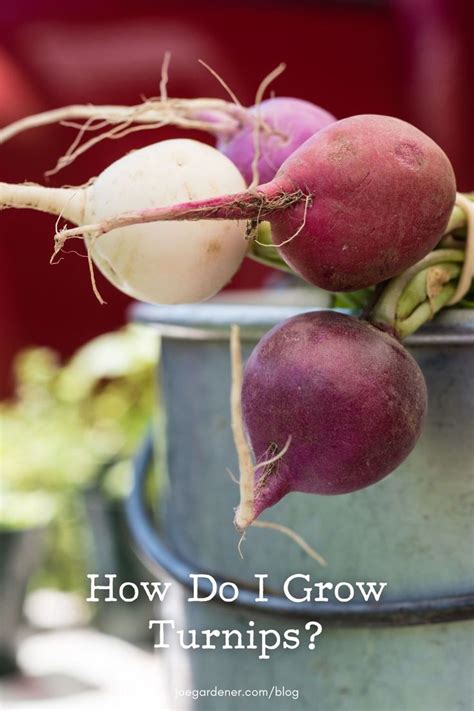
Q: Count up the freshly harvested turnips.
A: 4